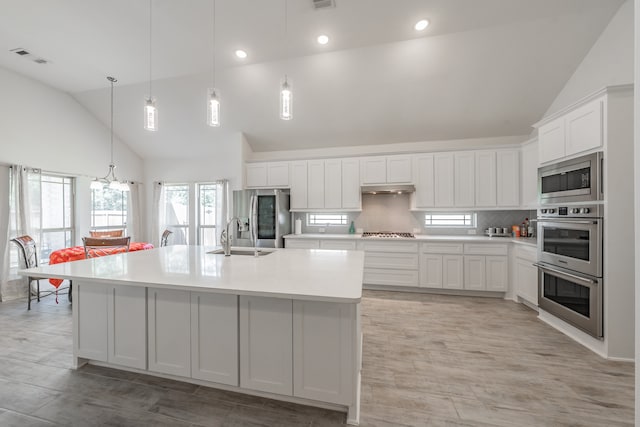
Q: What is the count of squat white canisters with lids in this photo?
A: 3